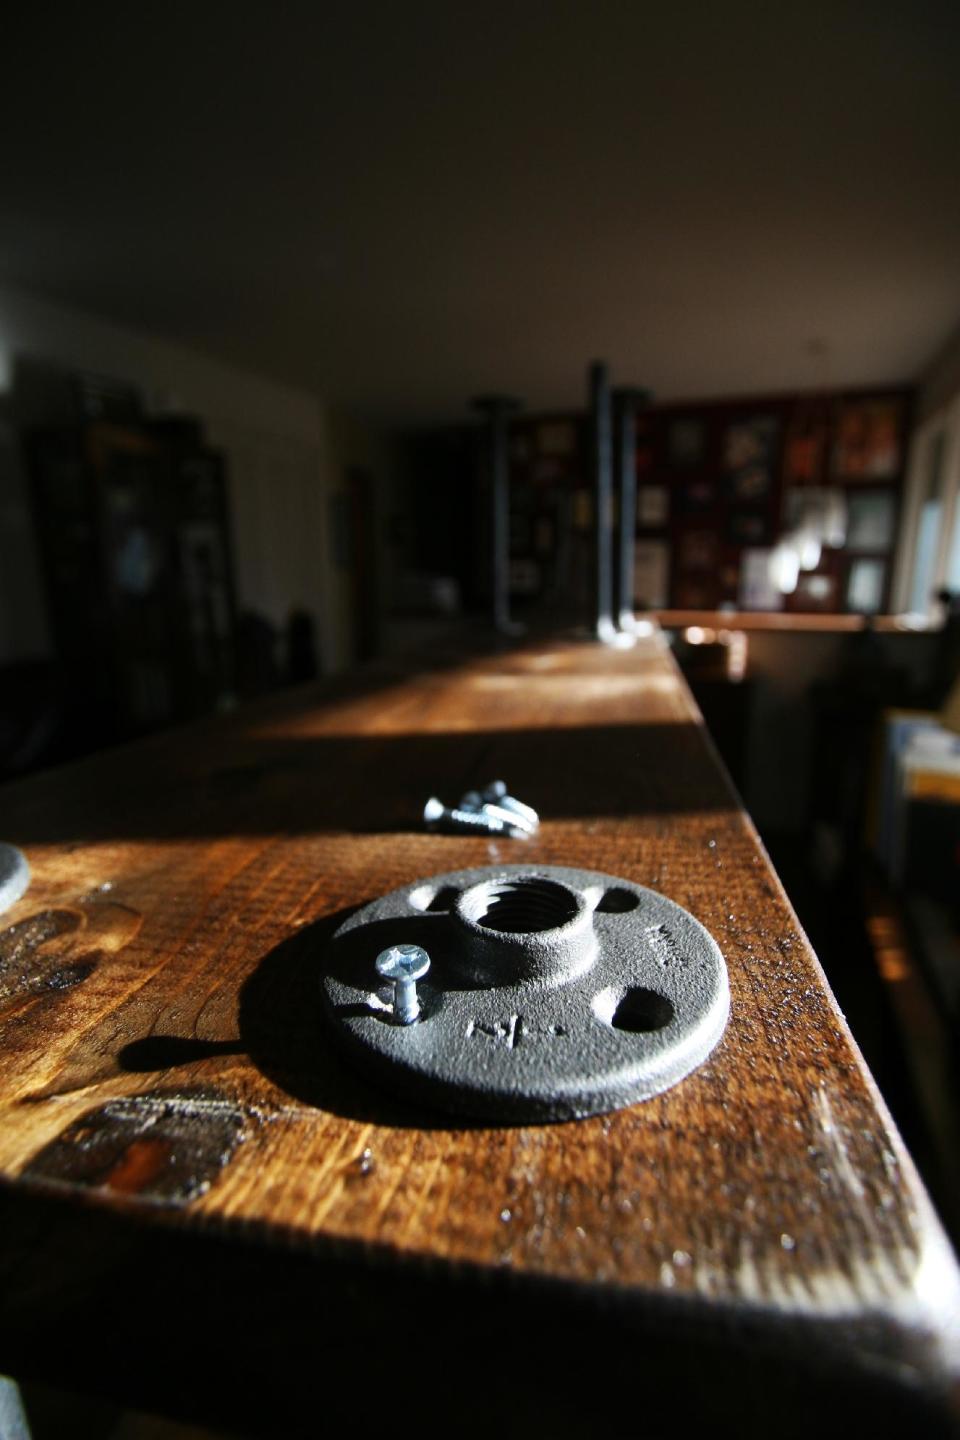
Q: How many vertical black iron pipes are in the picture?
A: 3